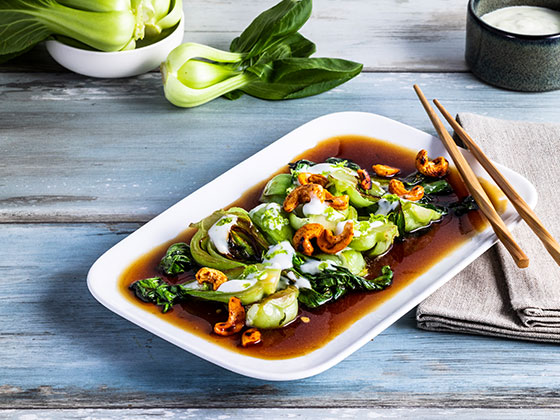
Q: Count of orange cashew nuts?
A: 12